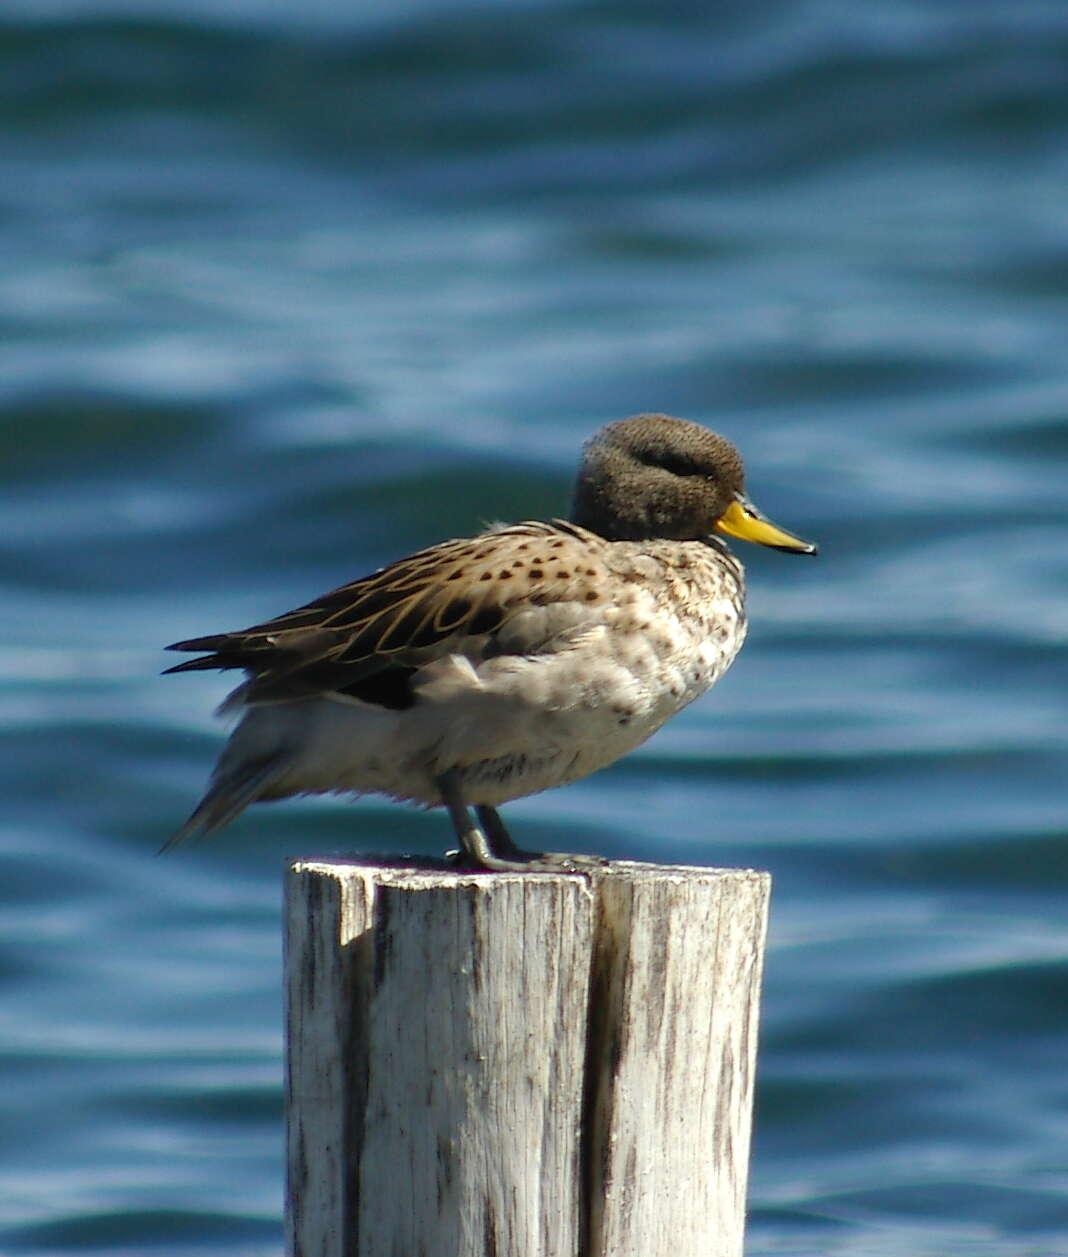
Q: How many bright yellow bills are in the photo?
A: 1